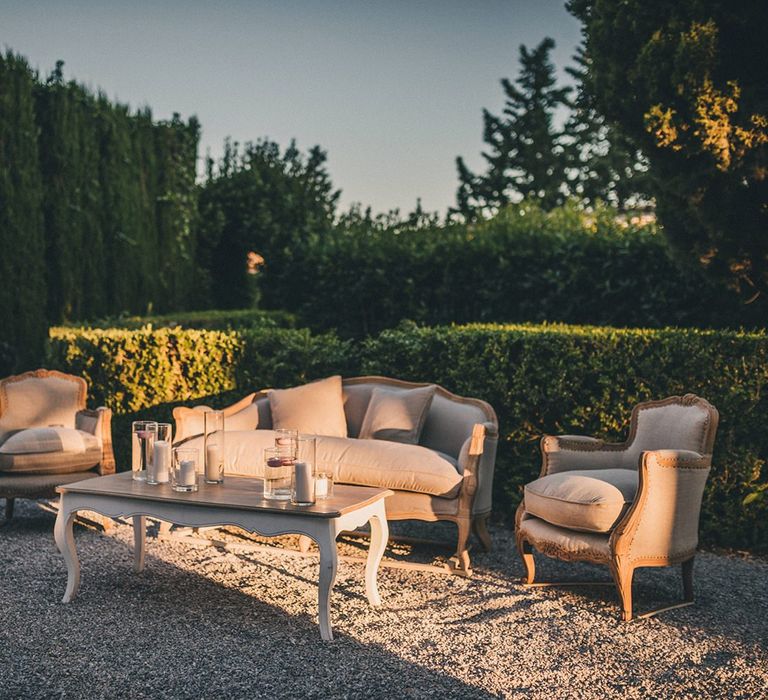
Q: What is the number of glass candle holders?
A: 8